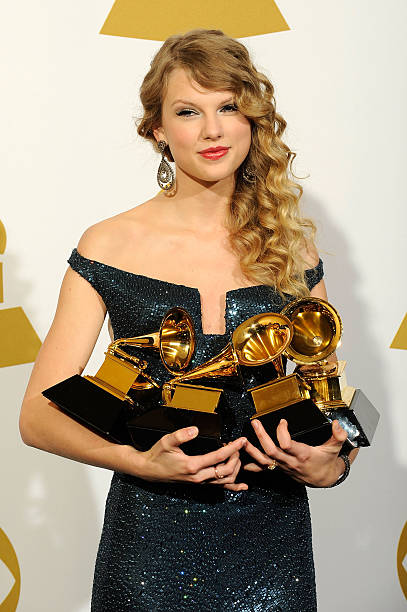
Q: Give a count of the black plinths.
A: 4